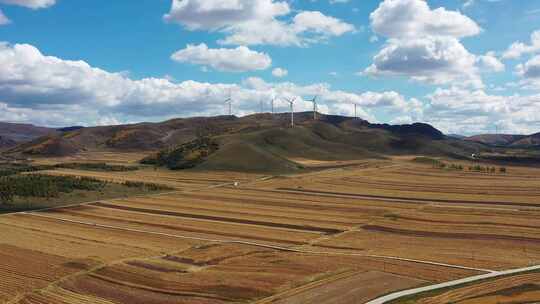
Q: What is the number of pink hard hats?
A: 0